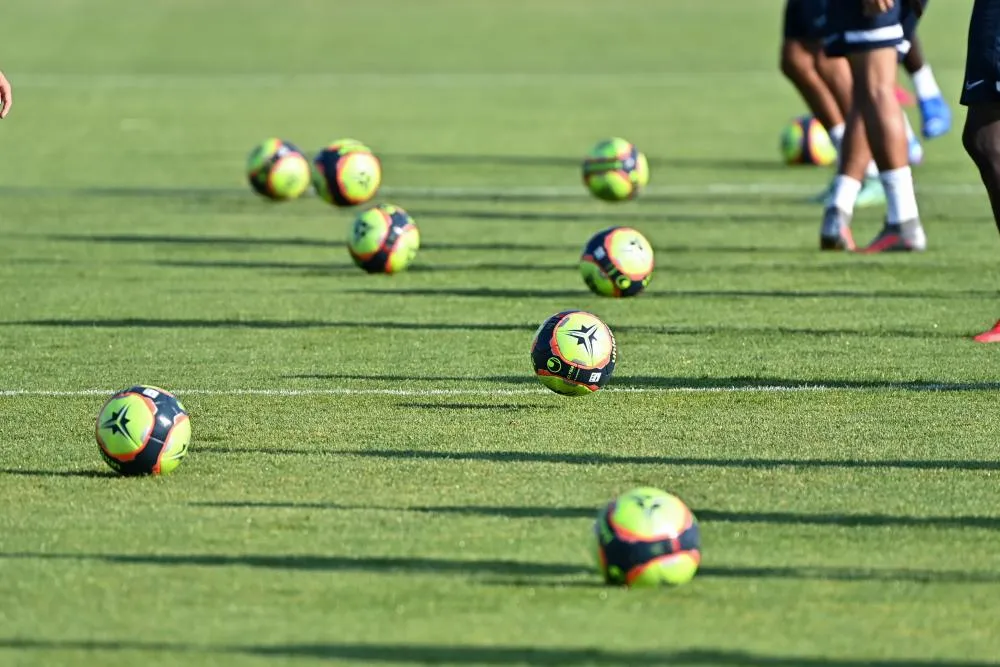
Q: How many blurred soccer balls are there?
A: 7